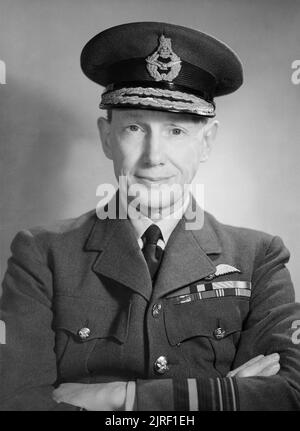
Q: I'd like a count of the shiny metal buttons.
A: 4